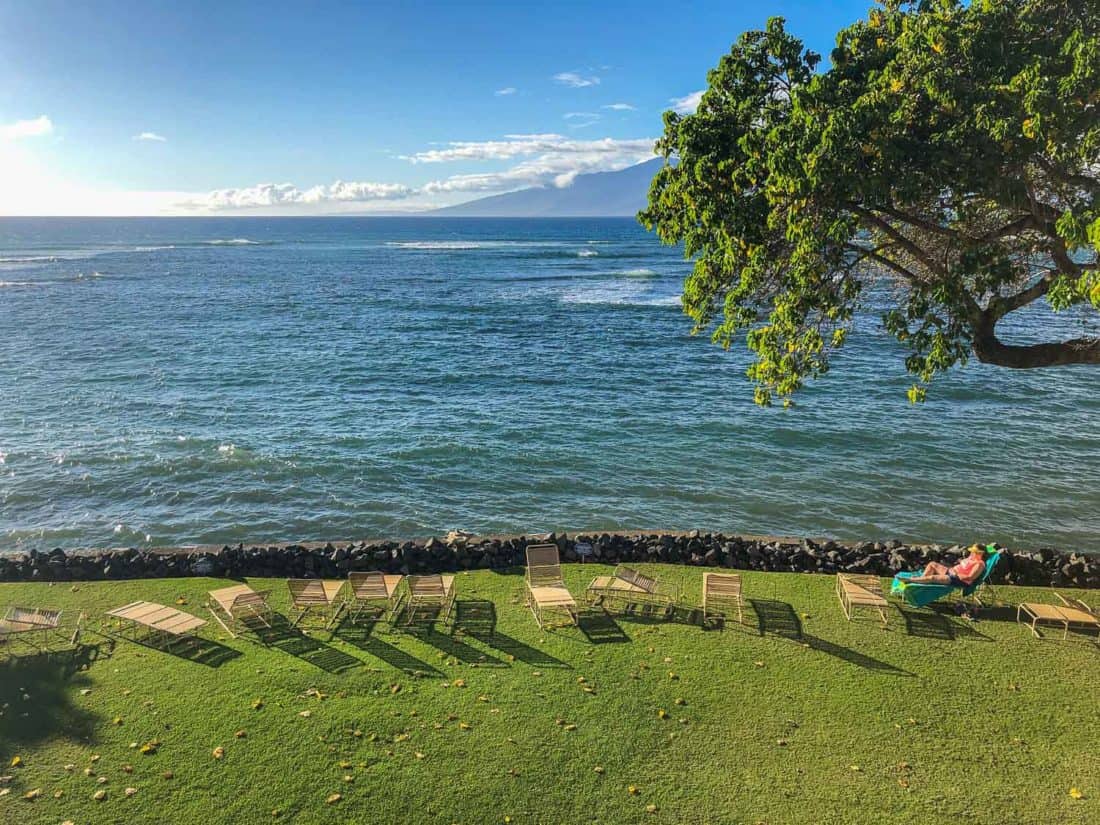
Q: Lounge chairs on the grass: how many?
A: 12